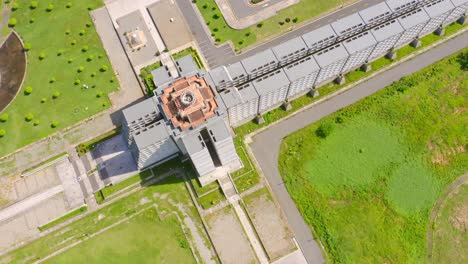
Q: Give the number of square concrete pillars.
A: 9